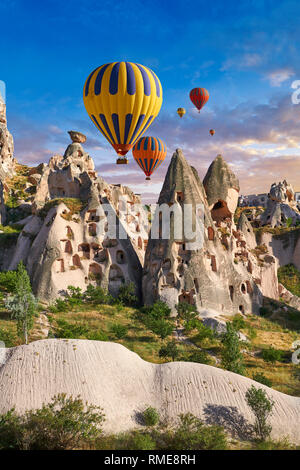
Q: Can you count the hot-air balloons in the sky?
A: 5